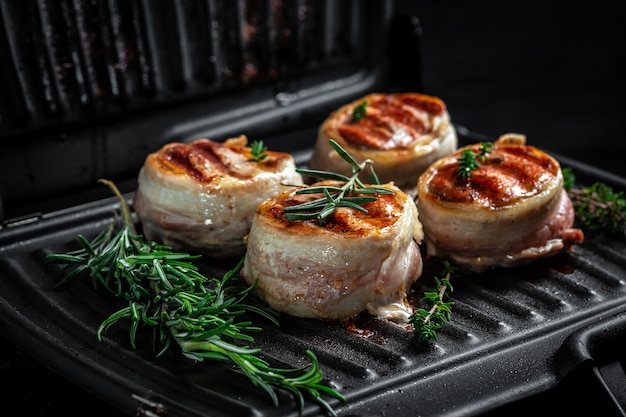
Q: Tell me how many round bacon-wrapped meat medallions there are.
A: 4